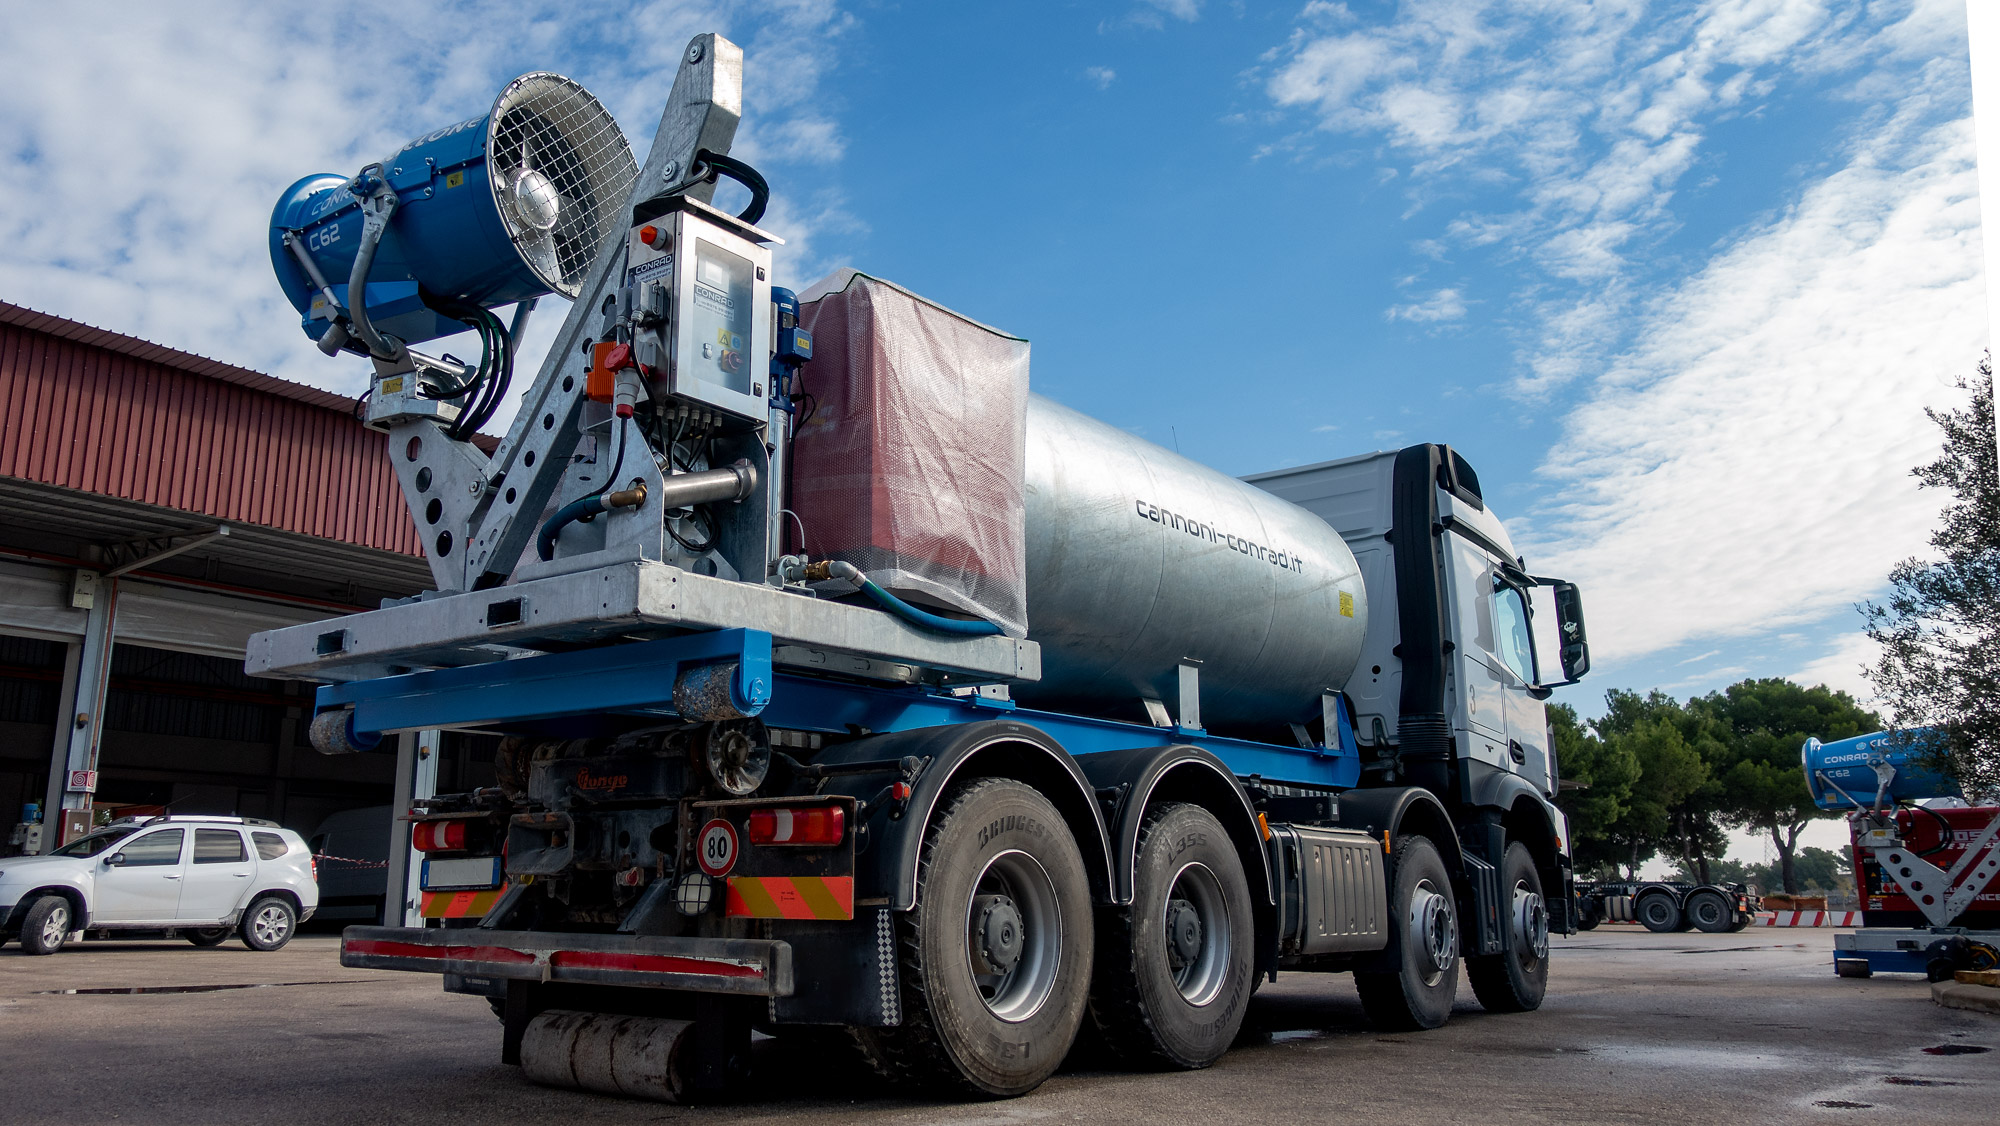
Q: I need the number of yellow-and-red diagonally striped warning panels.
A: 2